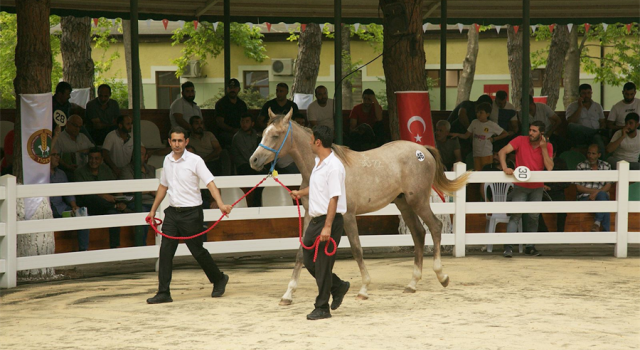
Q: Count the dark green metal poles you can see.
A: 5